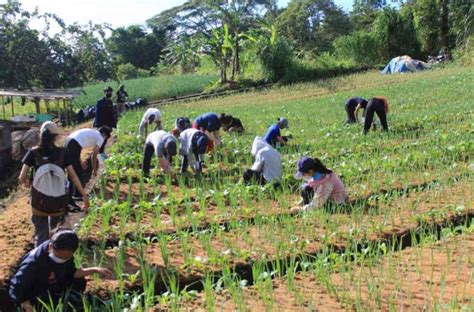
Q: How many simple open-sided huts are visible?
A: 1